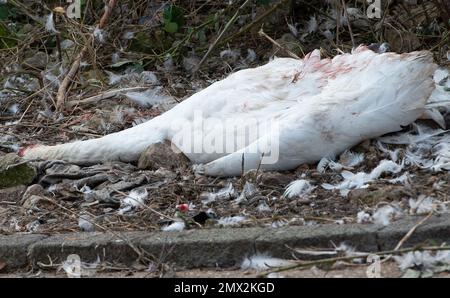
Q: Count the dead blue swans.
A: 0